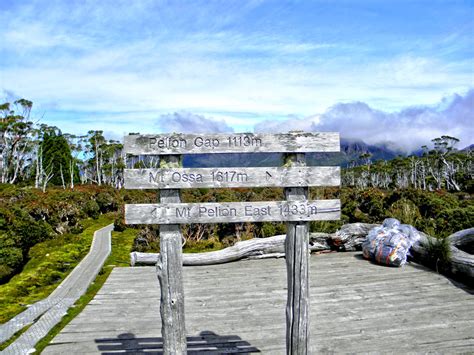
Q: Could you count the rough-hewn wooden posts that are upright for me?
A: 2